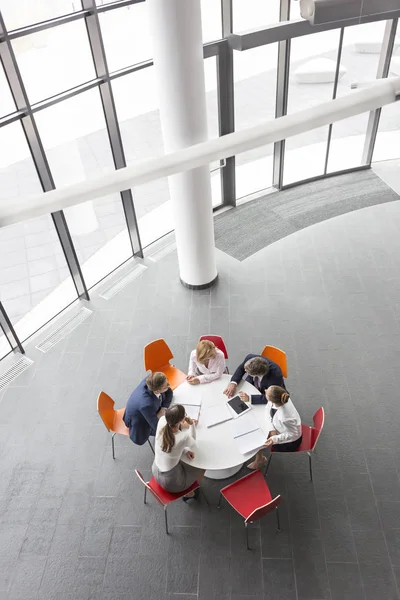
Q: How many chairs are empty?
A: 2